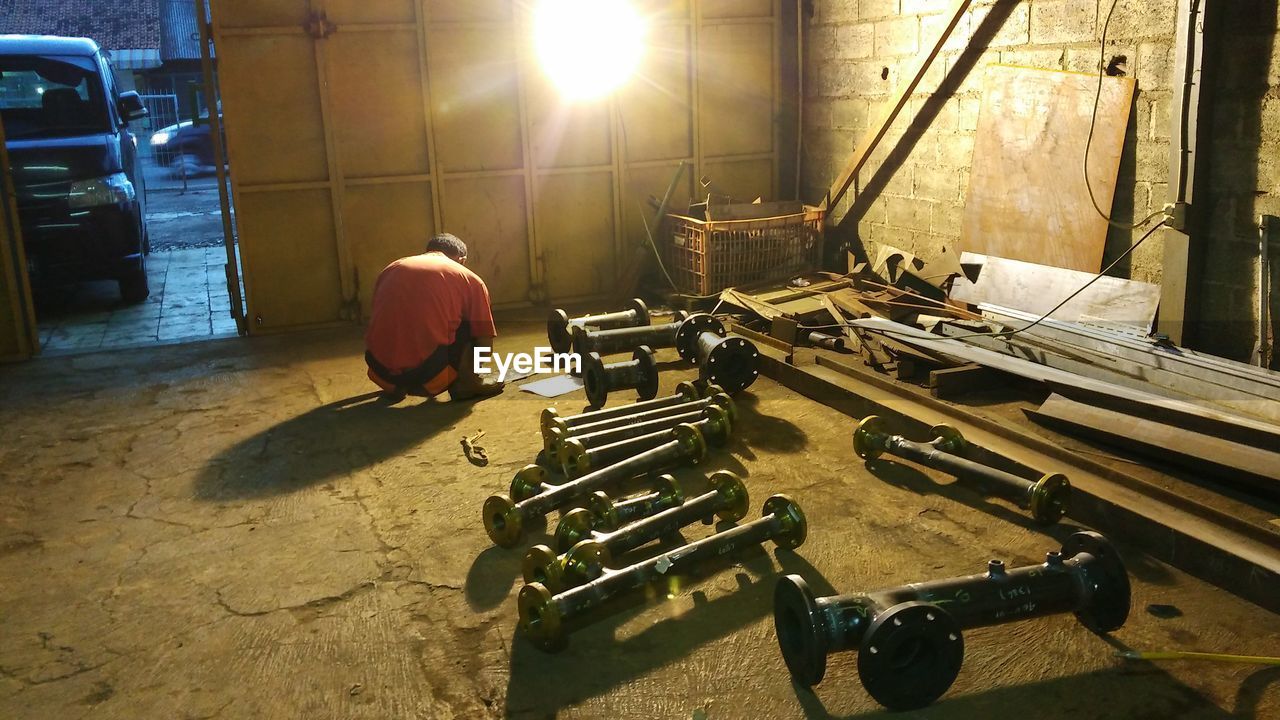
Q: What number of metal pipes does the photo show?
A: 14